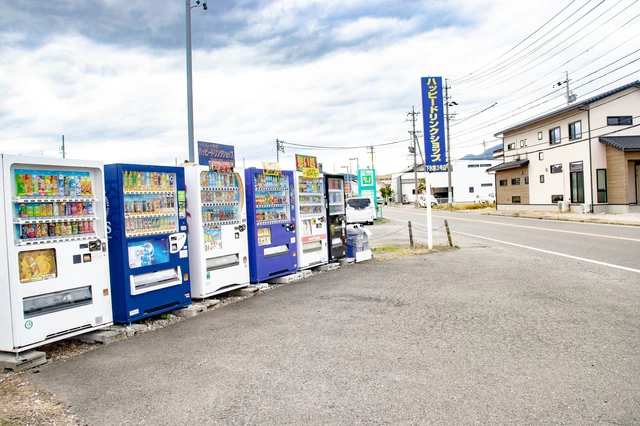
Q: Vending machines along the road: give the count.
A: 6